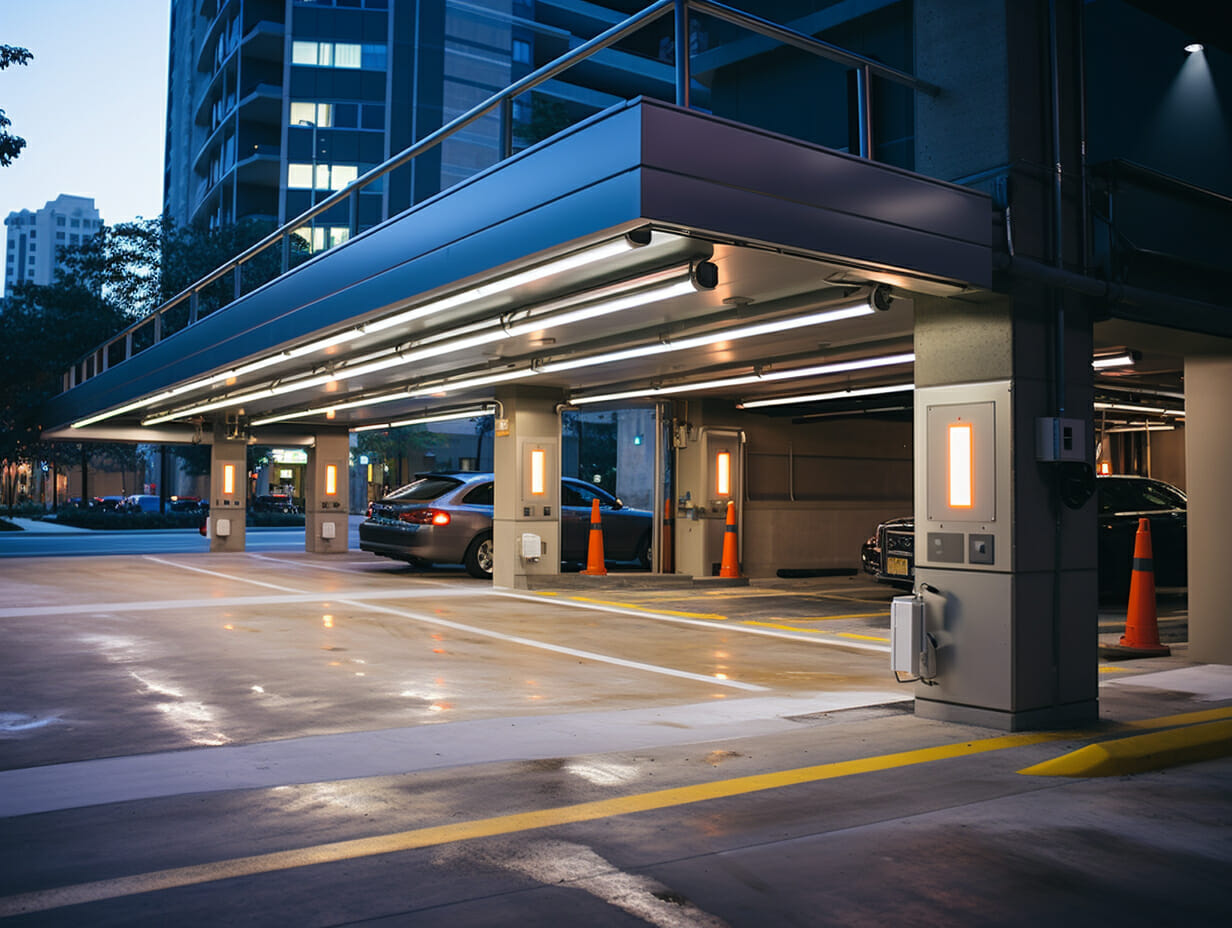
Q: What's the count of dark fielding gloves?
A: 0